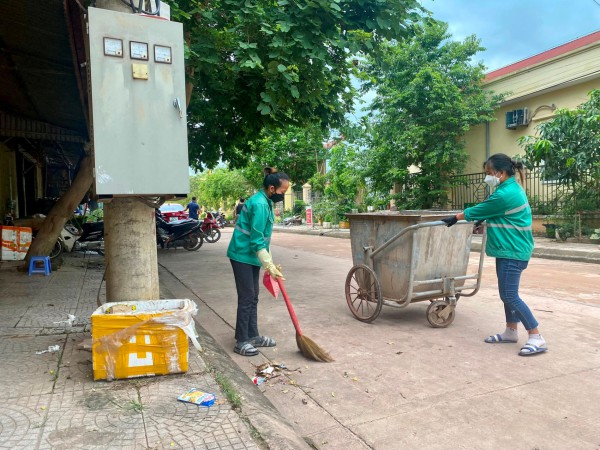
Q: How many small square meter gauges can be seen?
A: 3